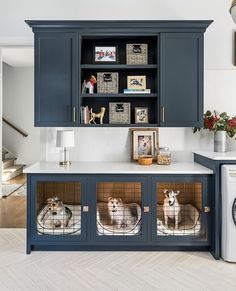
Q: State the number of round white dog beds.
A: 3